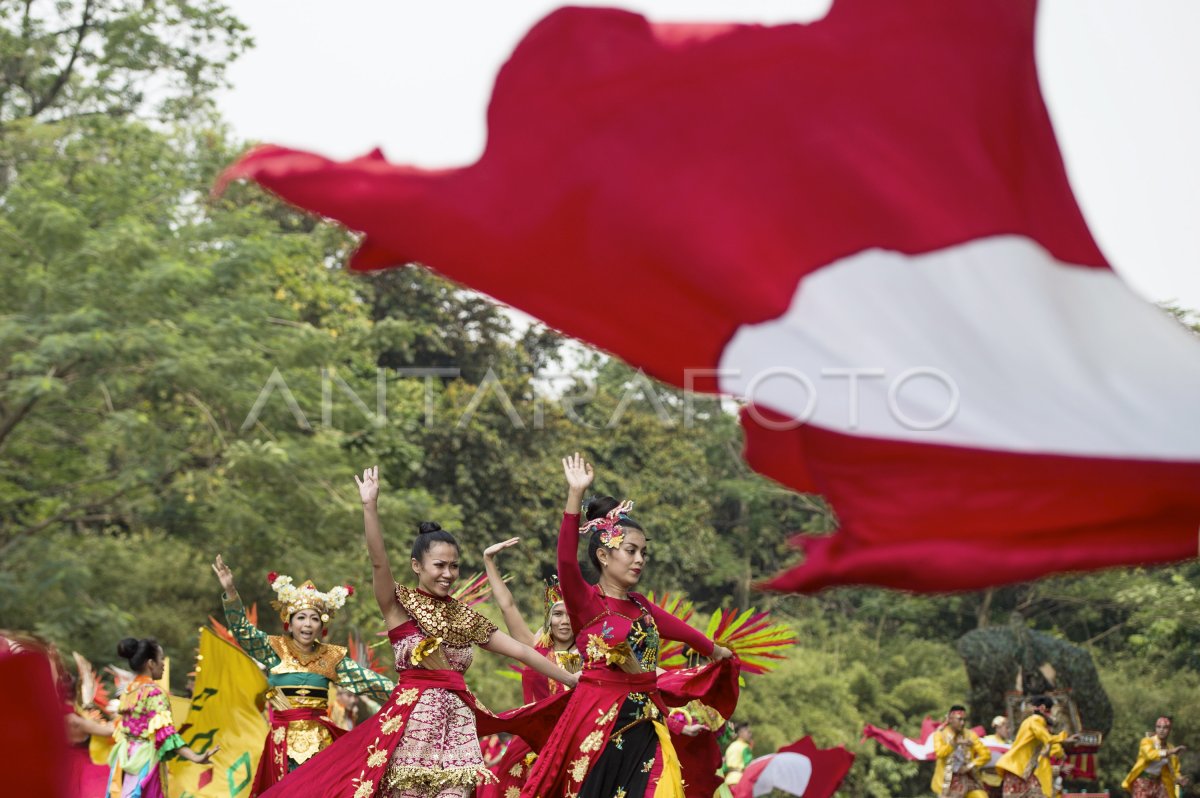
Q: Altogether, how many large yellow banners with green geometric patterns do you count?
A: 1